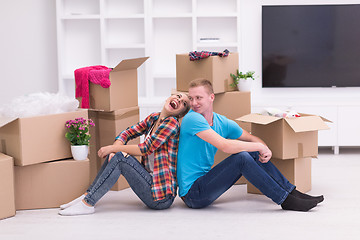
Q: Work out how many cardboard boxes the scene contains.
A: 9